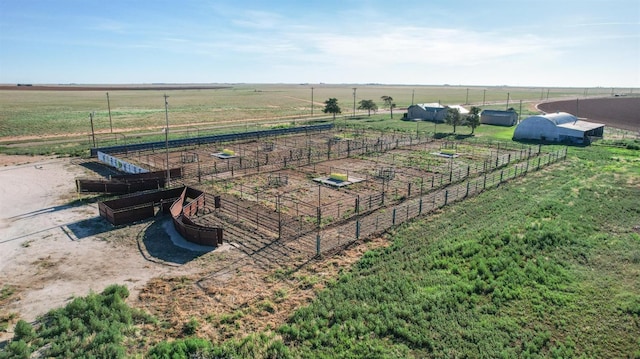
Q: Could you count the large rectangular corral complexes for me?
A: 1